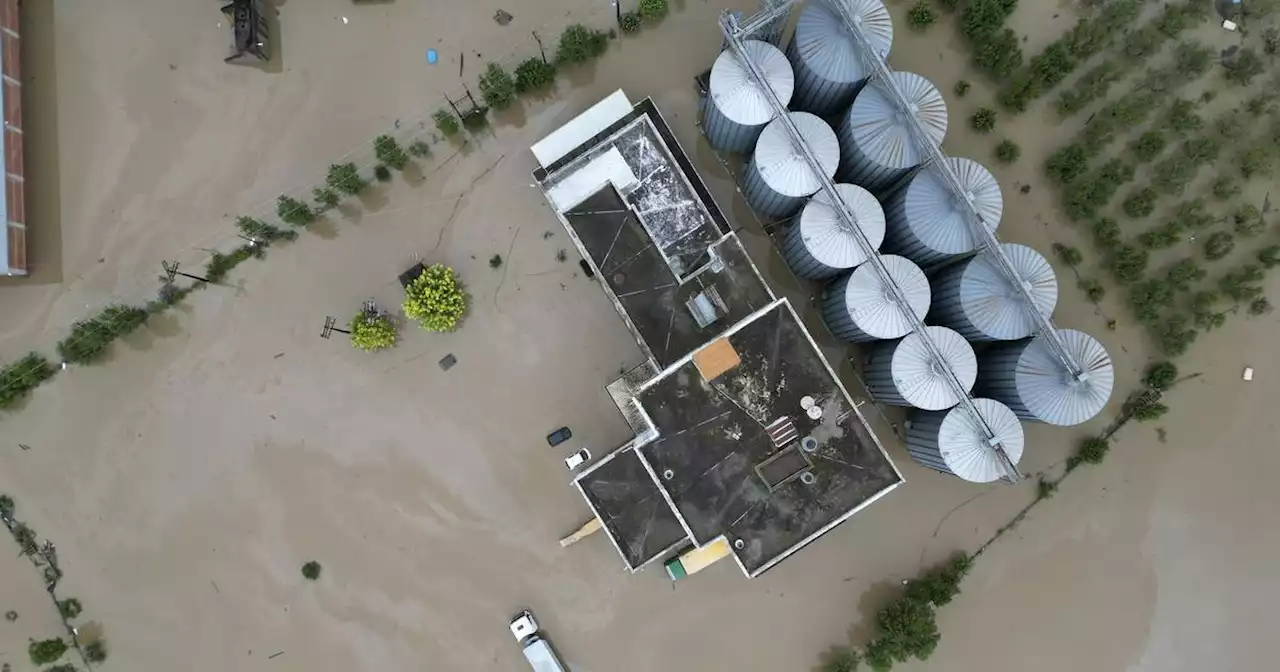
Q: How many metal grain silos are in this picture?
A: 11